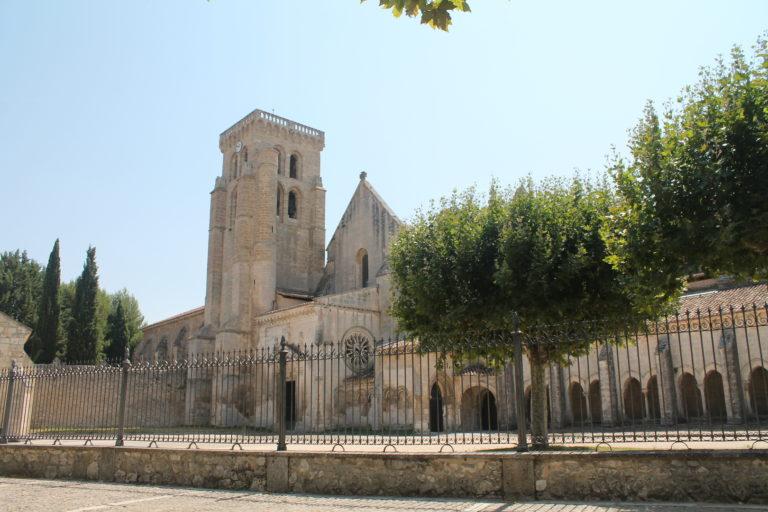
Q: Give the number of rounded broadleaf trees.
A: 2